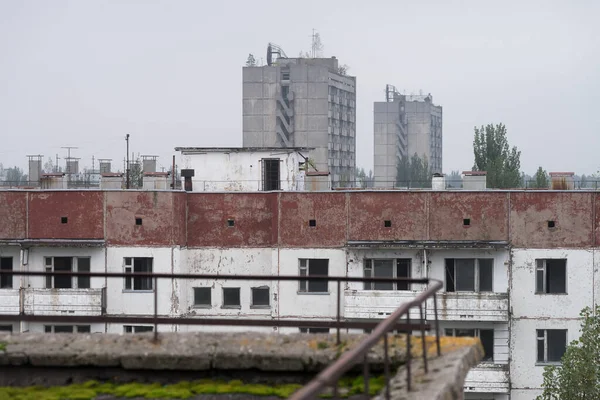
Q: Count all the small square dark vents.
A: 7